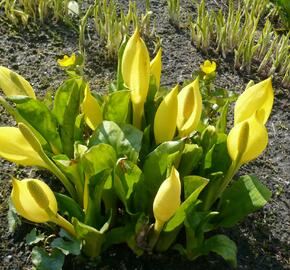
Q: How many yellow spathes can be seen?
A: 11